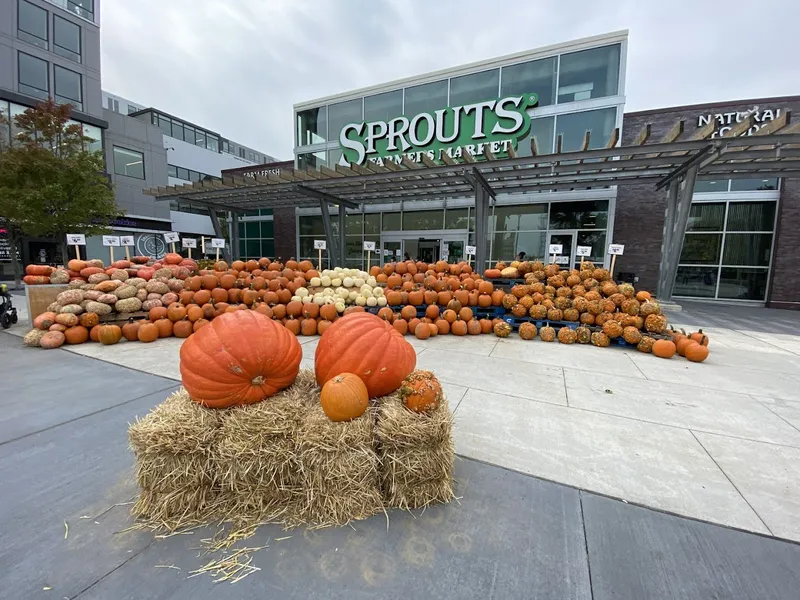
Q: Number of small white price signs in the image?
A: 12